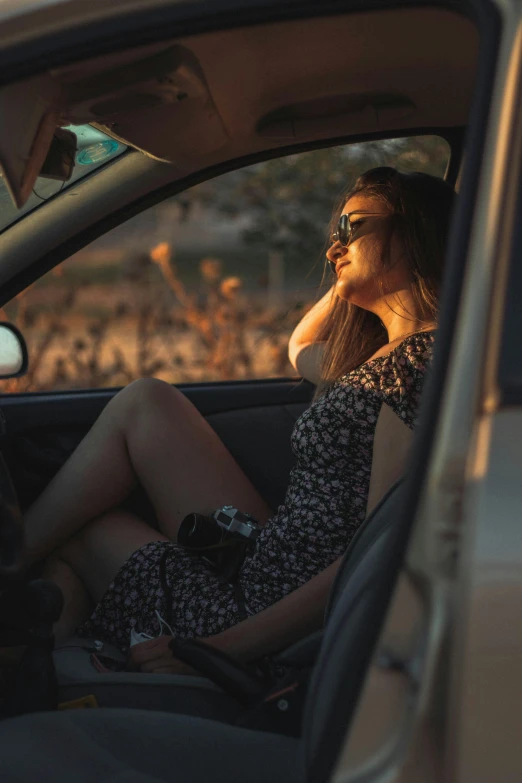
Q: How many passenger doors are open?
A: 0